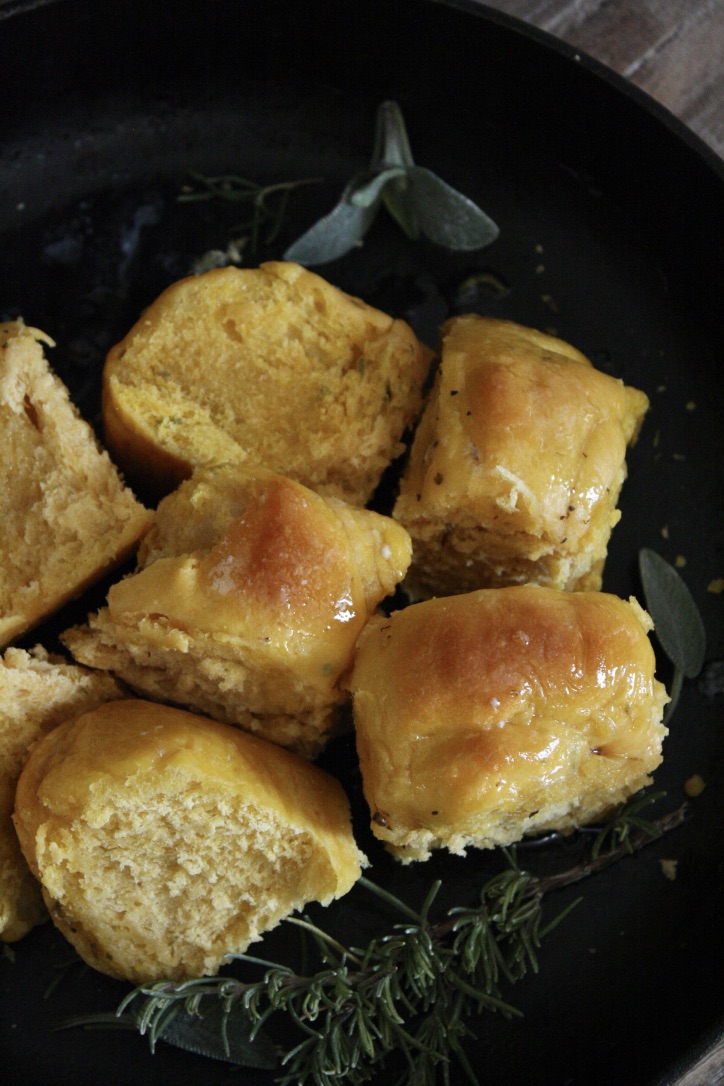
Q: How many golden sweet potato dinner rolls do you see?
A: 7